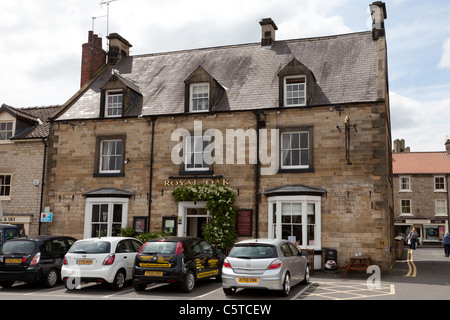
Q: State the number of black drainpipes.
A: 3